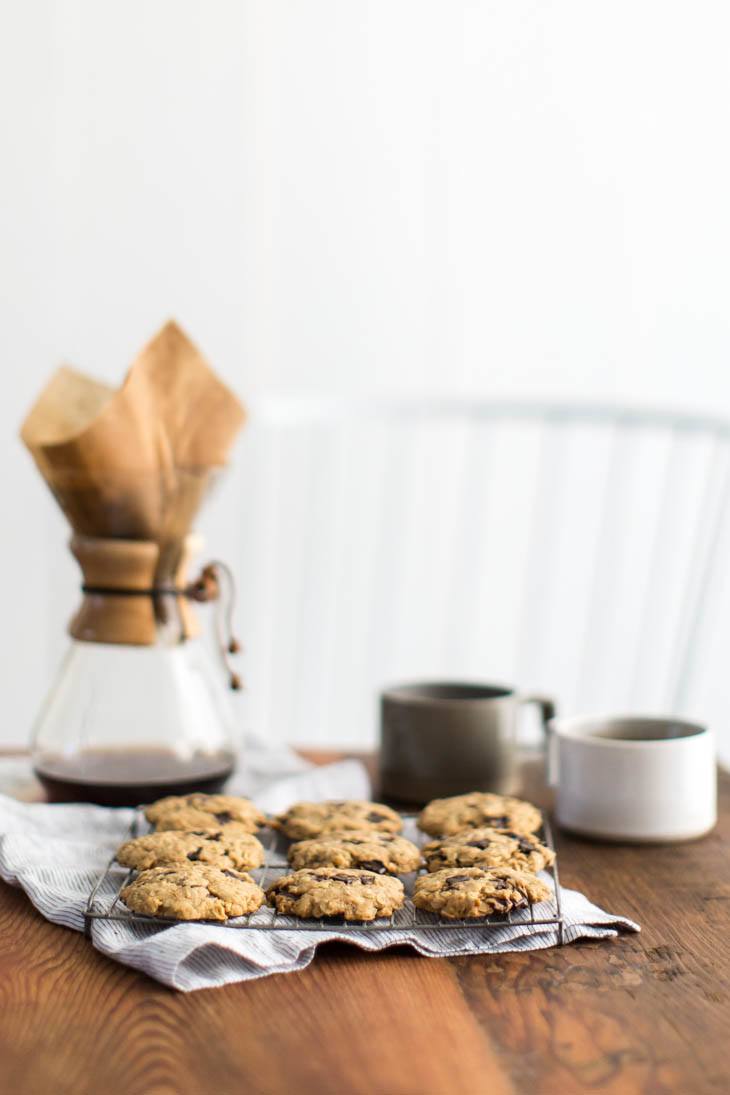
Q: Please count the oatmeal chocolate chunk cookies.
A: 9